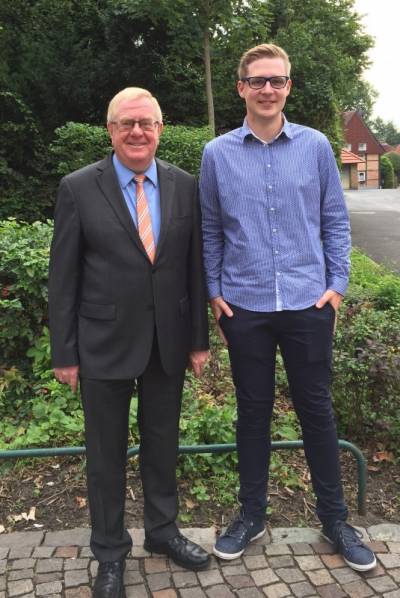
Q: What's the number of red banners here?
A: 0